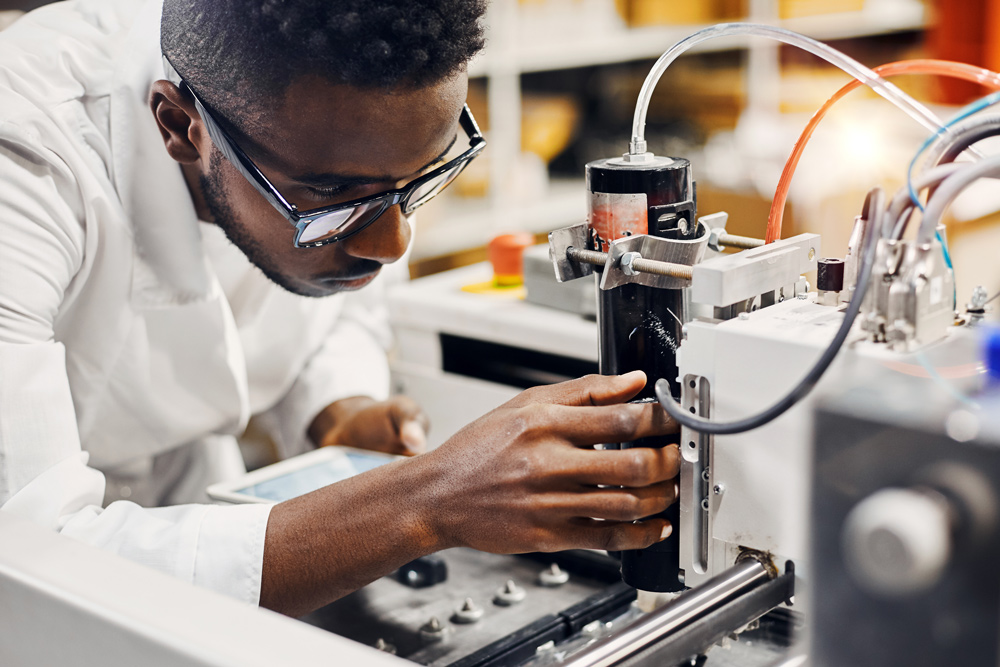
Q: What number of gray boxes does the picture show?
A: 1